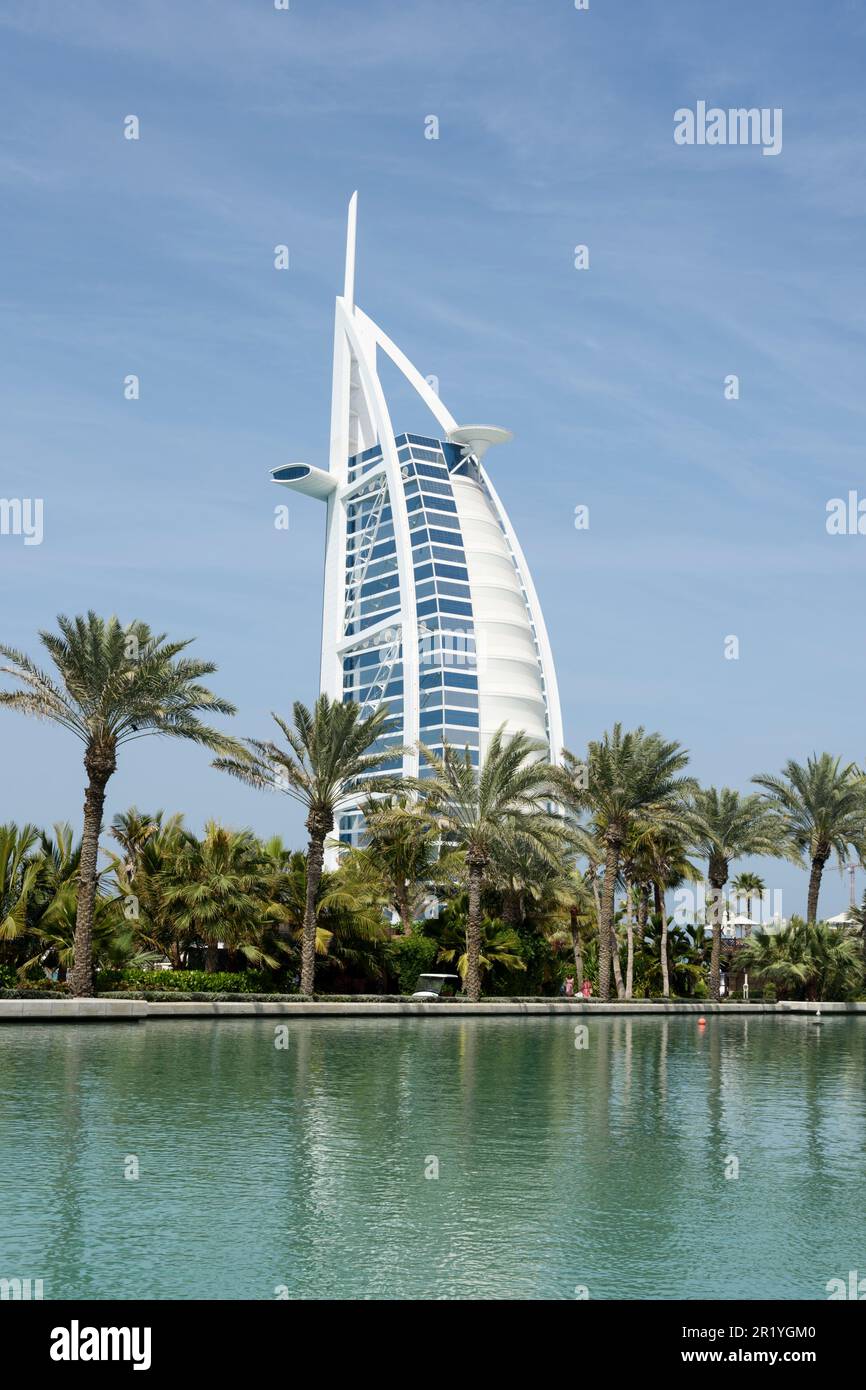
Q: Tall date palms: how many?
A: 6